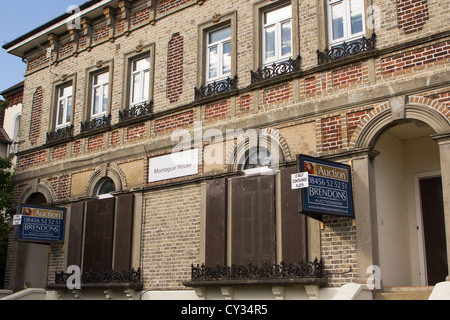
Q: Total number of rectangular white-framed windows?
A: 6